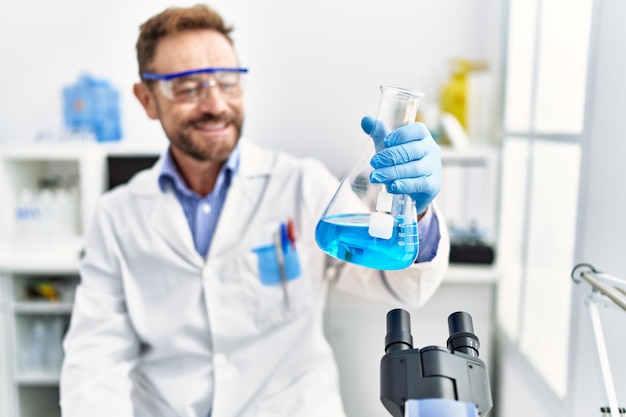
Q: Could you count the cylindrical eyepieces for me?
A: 2